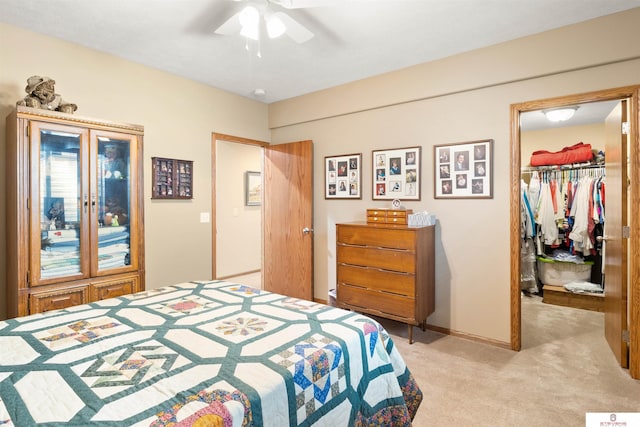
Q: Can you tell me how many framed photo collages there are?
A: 3